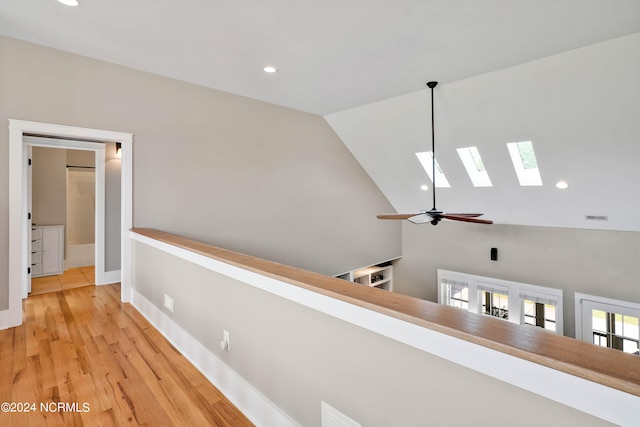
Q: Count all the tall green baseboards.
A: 0